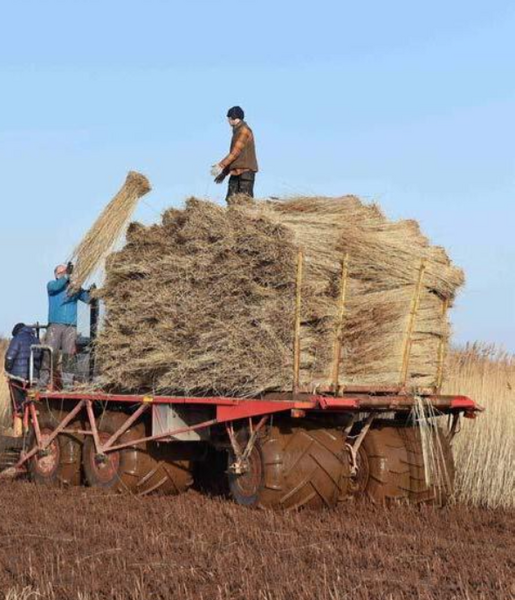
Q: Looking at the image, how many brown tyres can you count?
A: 4